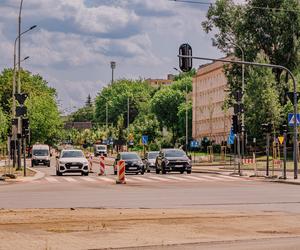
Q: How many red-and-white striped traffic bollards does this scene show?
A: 2